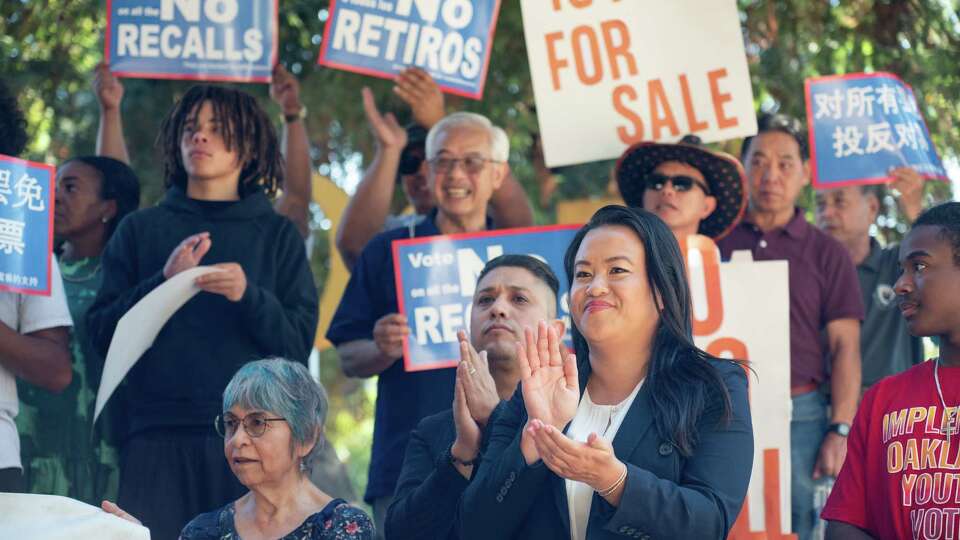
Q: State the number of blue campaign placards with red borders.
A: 5